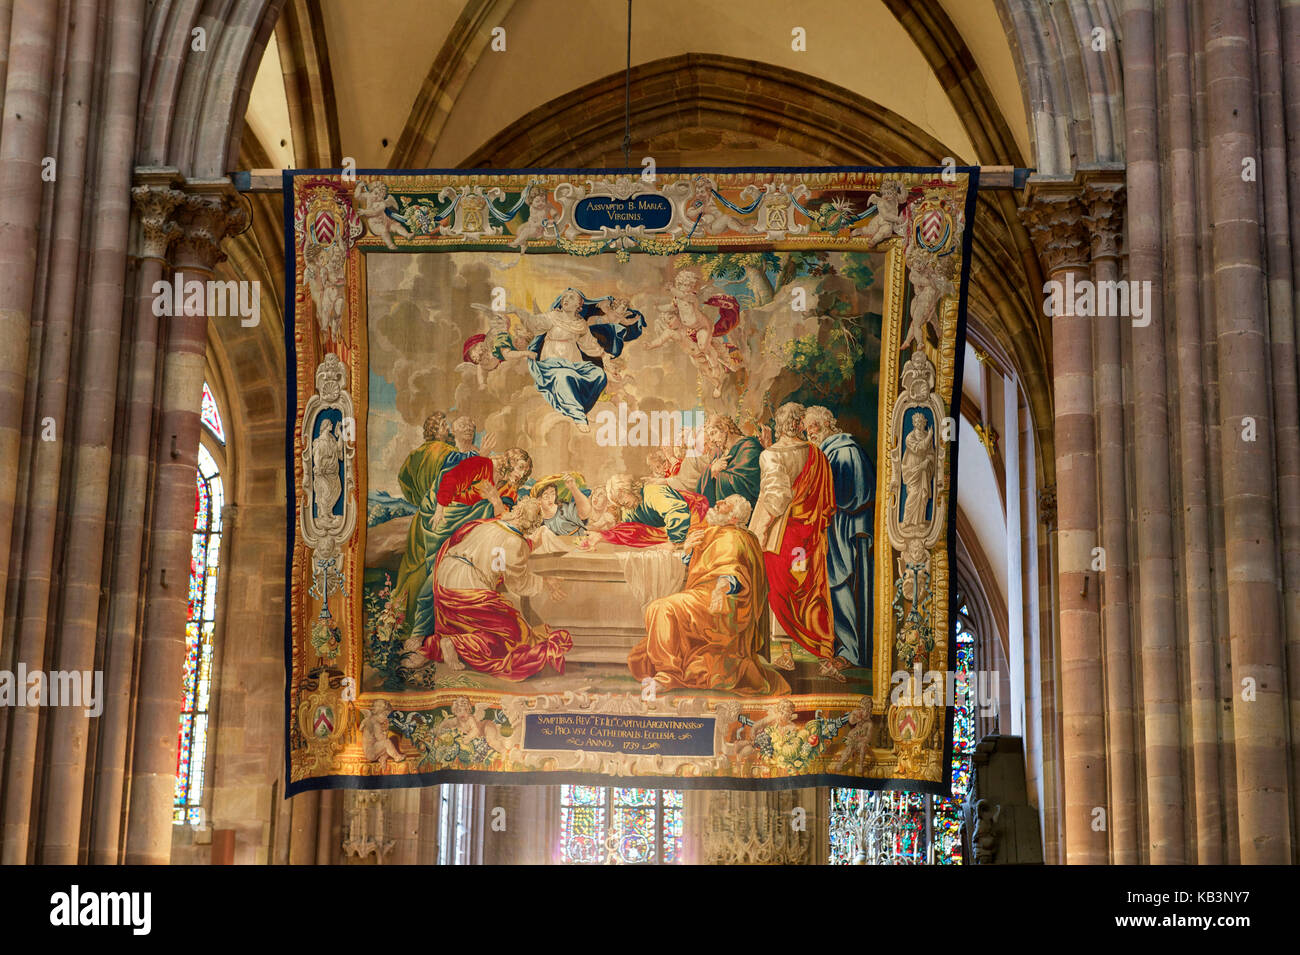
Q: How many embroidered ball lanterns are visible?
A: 0